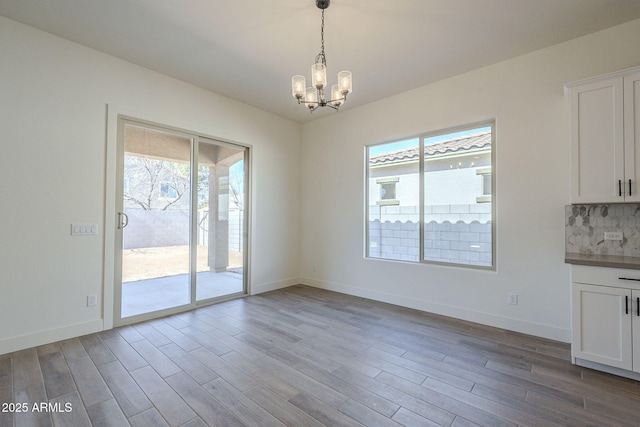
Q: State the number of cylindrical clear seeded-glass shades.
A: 5